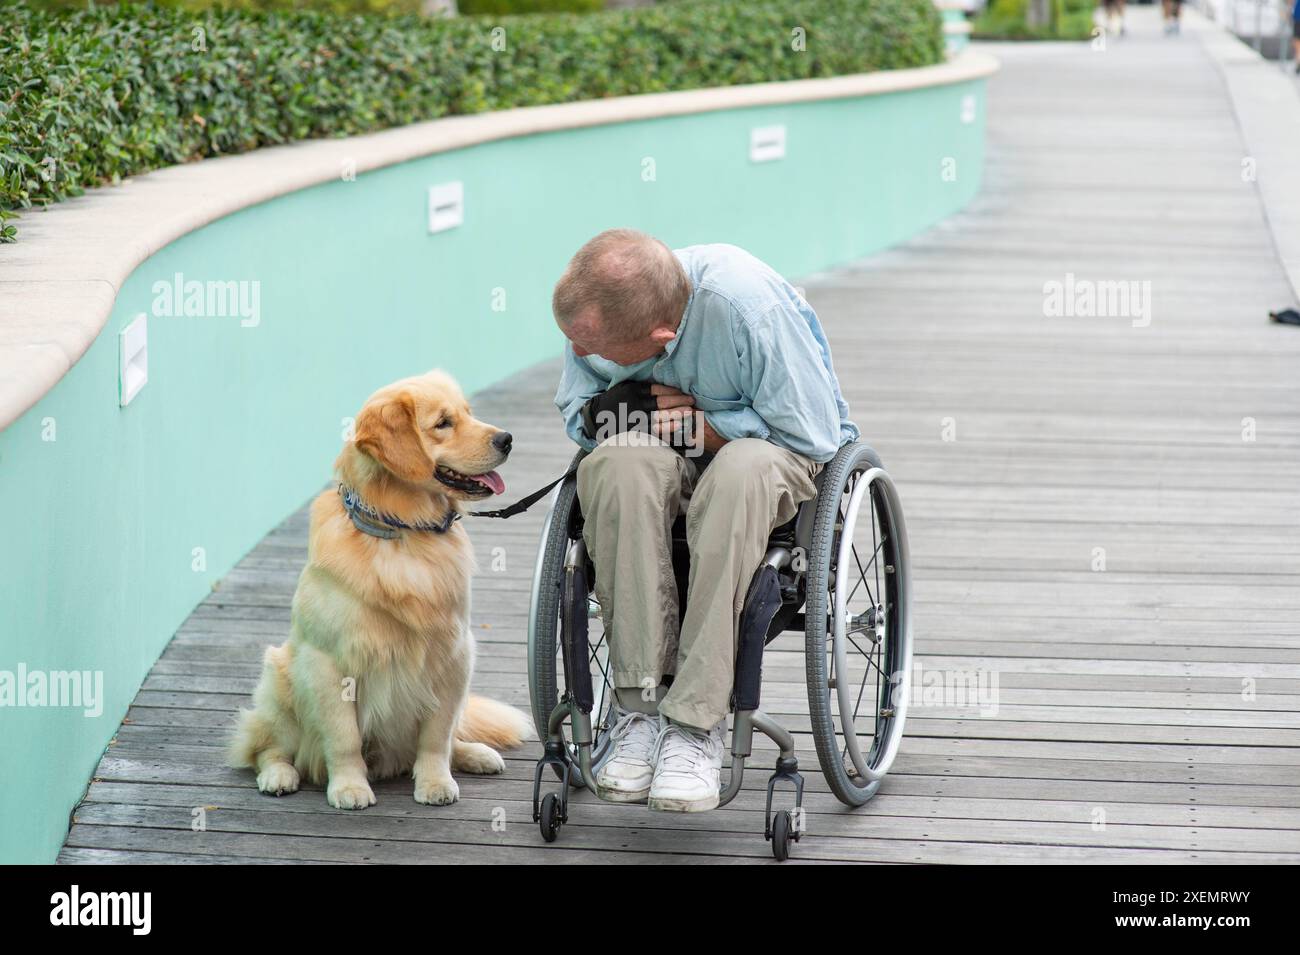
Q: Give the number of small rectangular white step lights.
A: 4